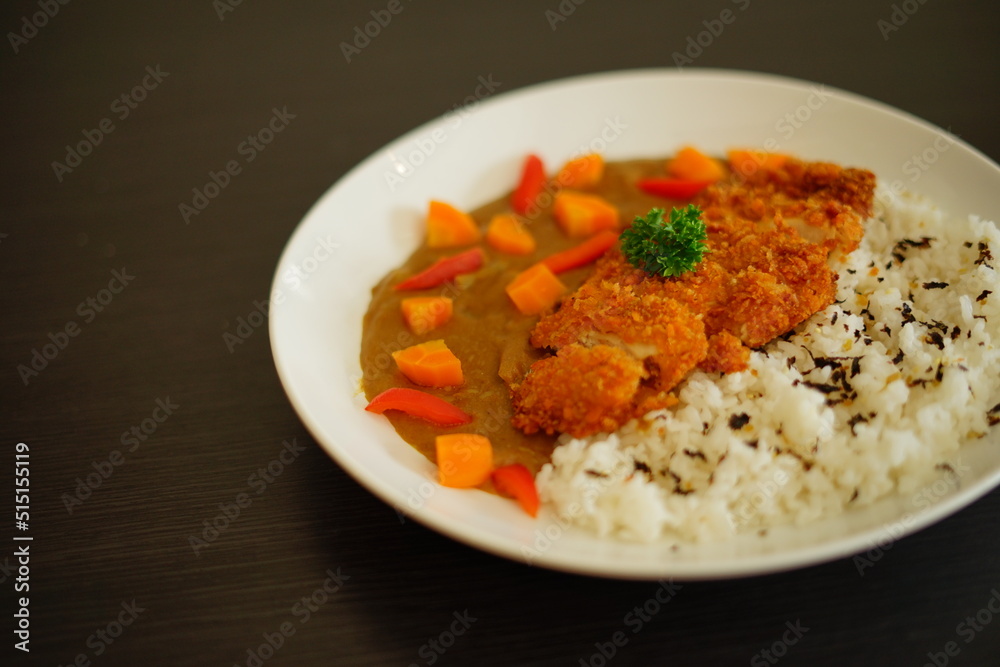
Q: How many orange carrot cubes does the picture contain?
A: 10